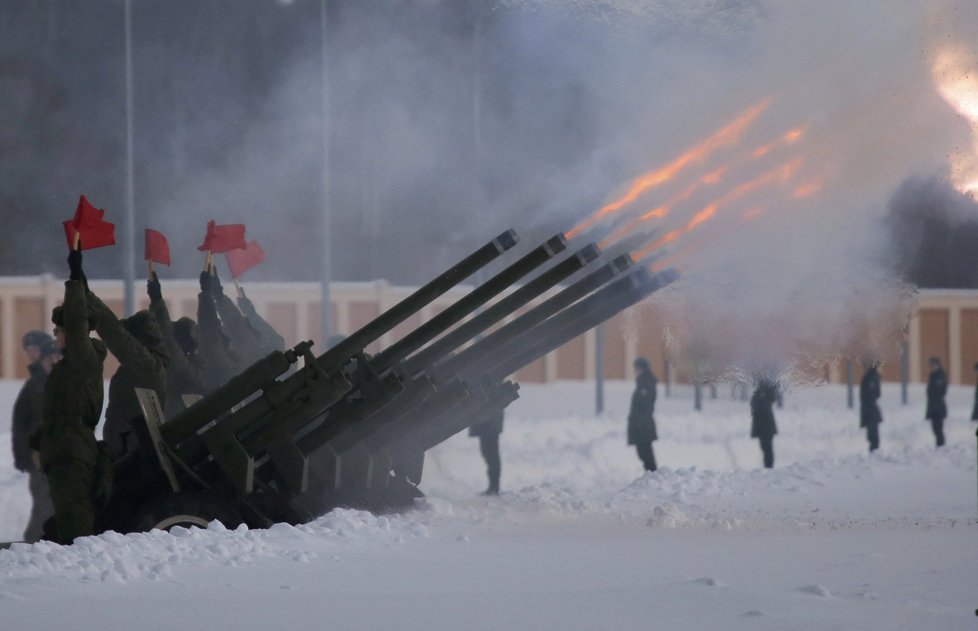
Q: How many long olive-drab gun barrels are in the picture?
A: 6